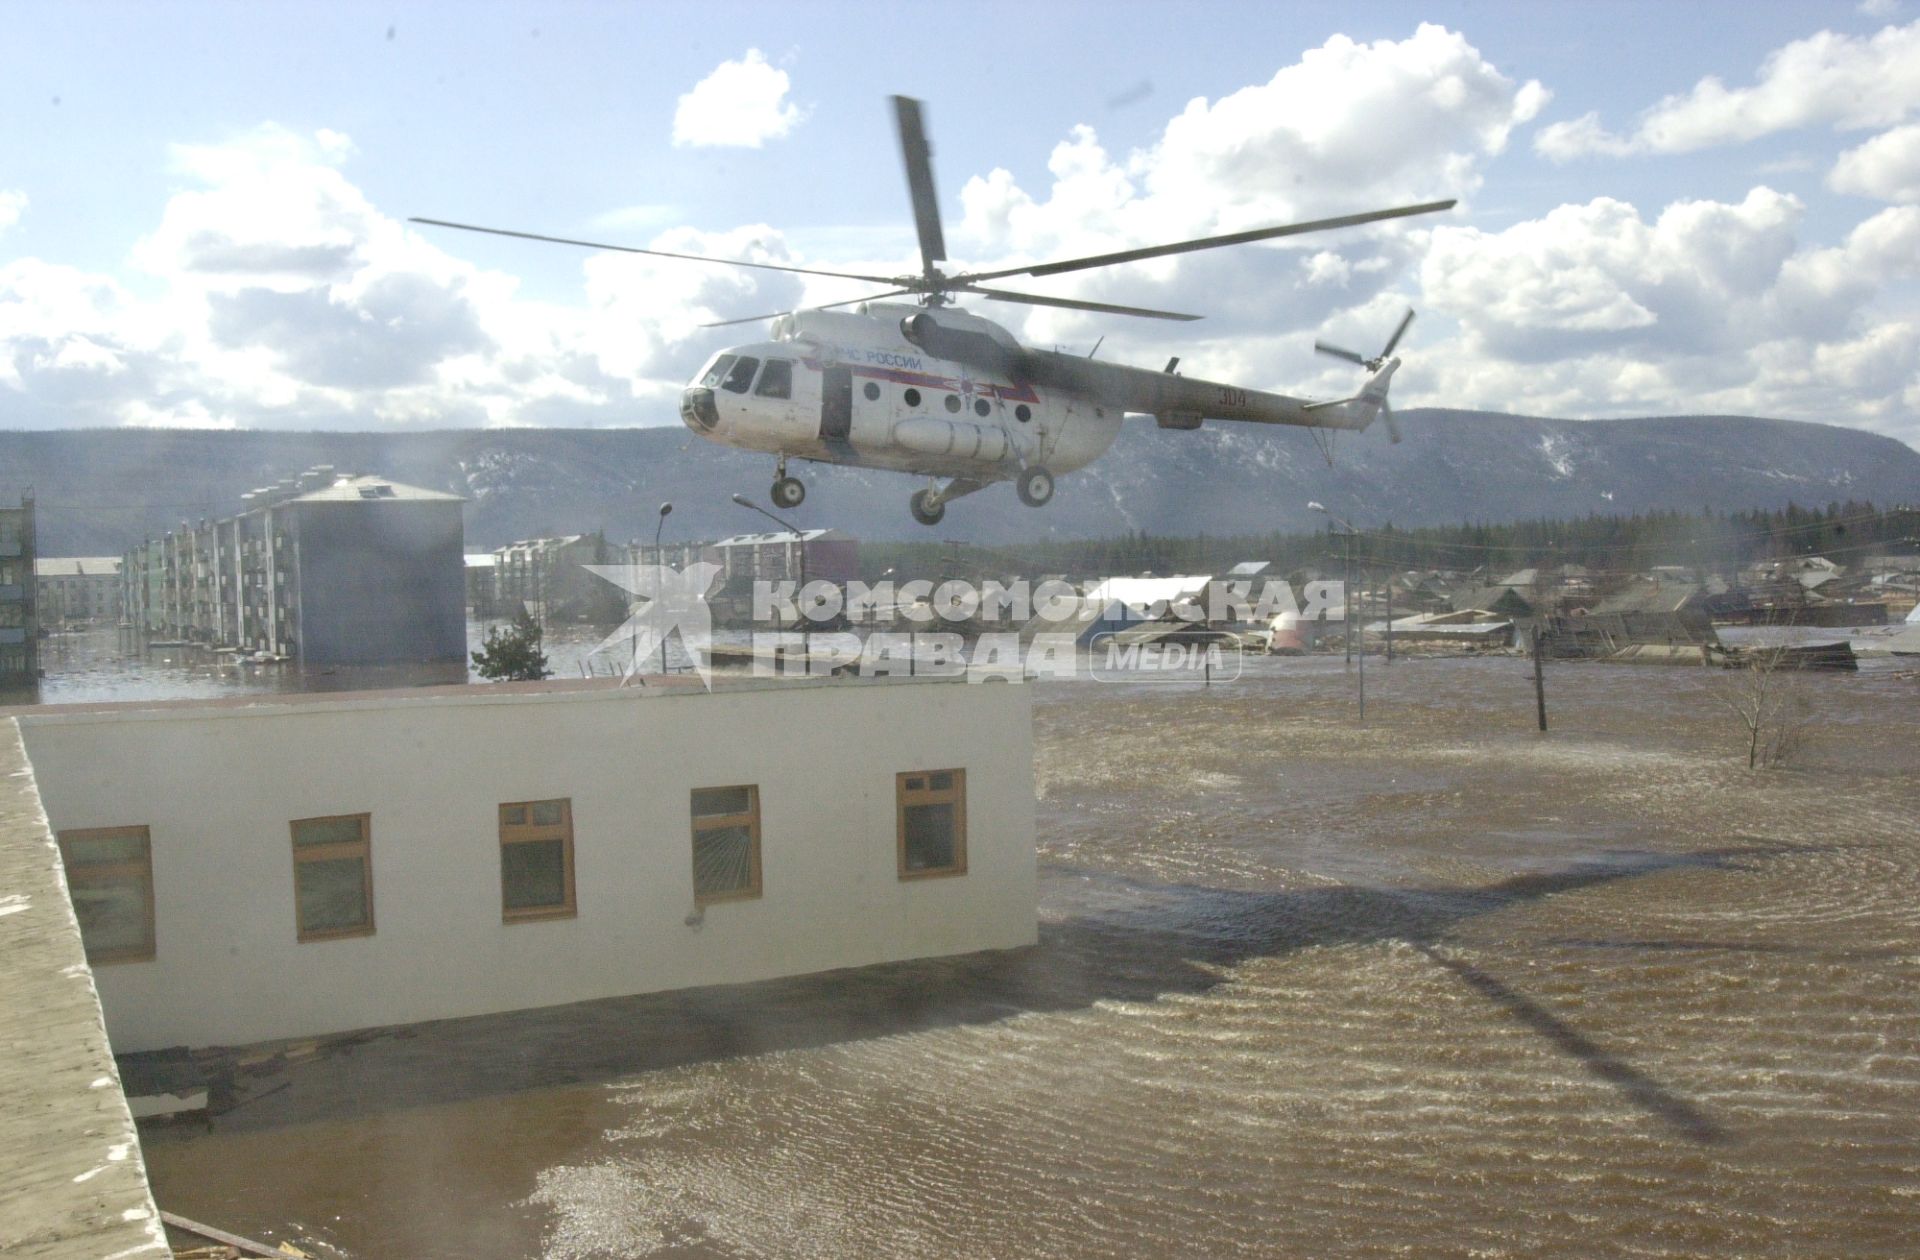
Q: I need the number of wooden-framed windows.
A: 5